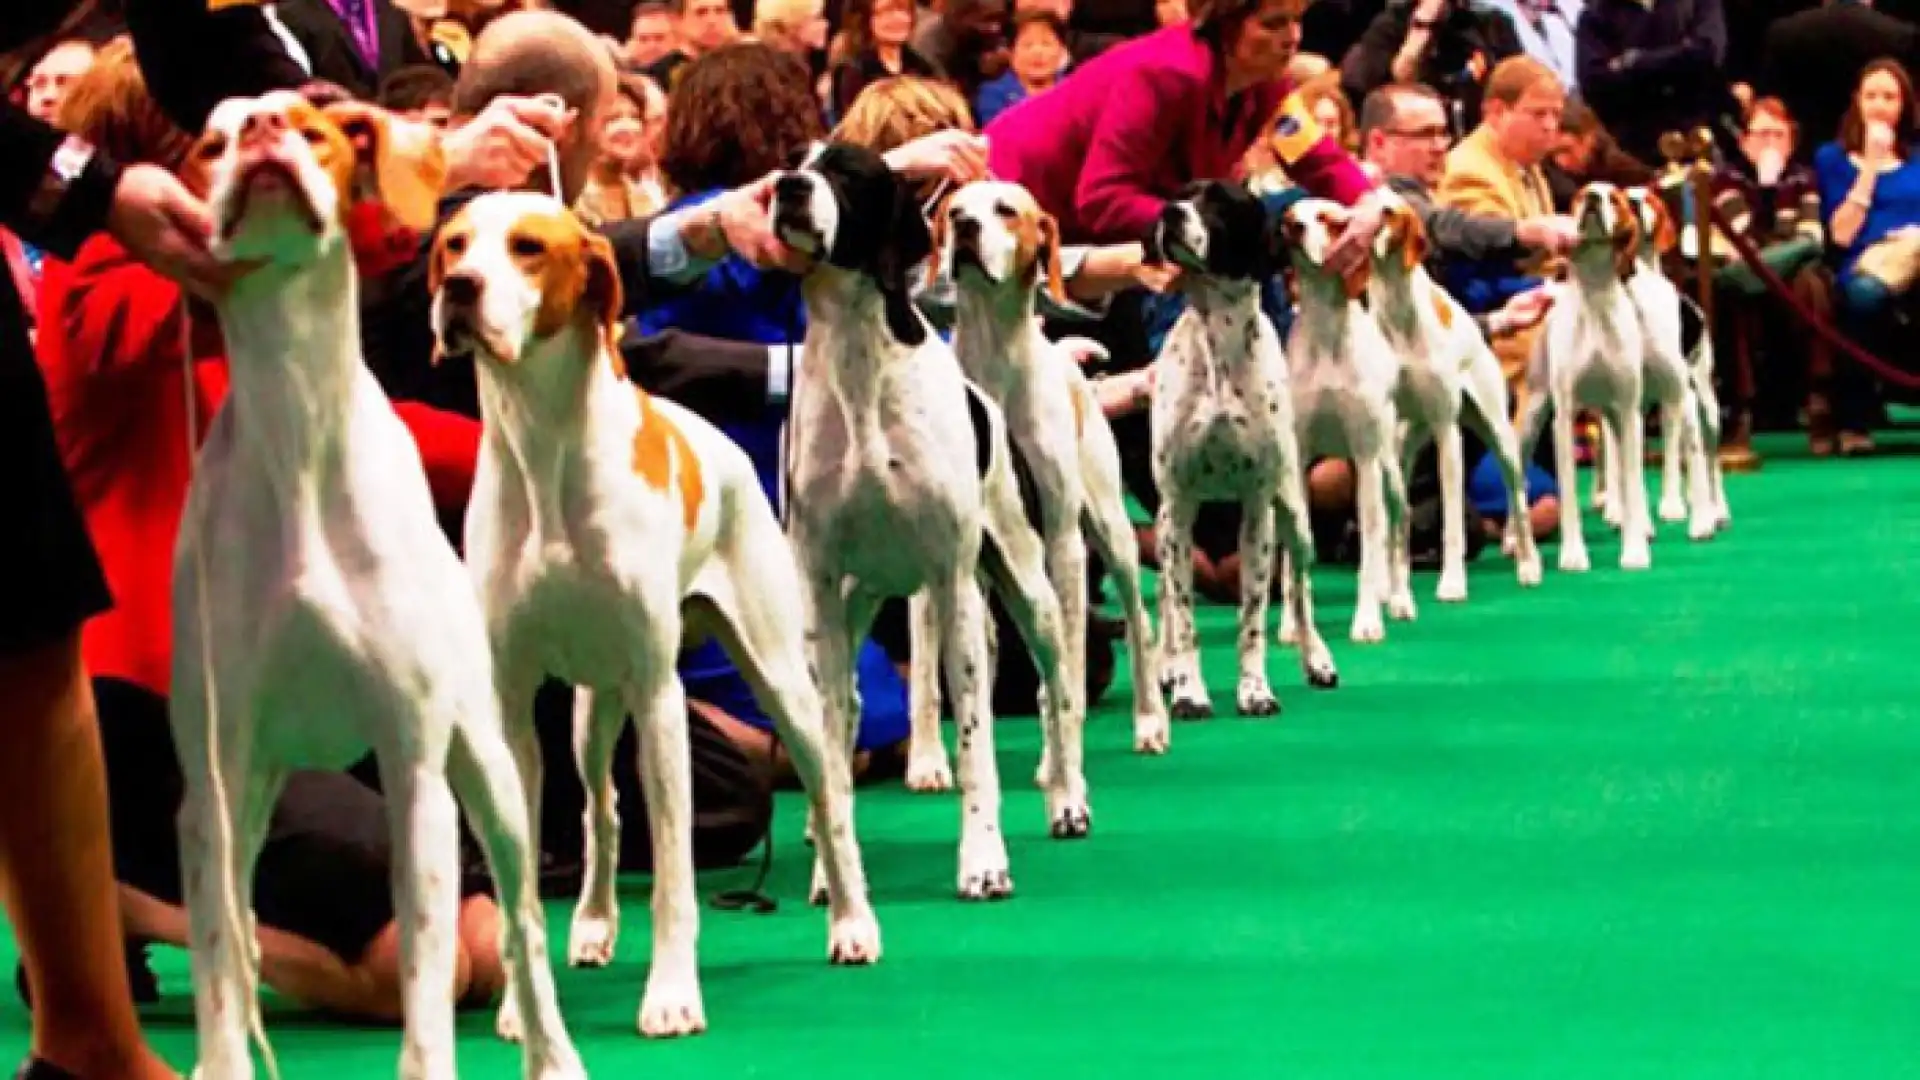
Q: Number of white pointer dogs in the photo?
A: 9